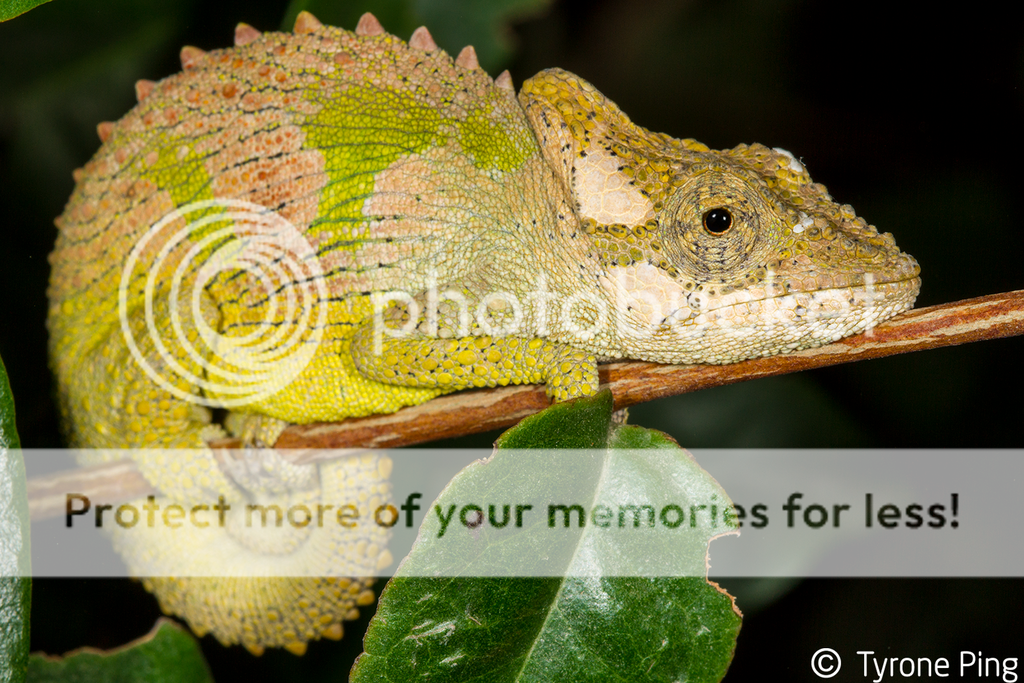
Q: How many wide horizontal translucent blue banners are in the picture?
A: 0